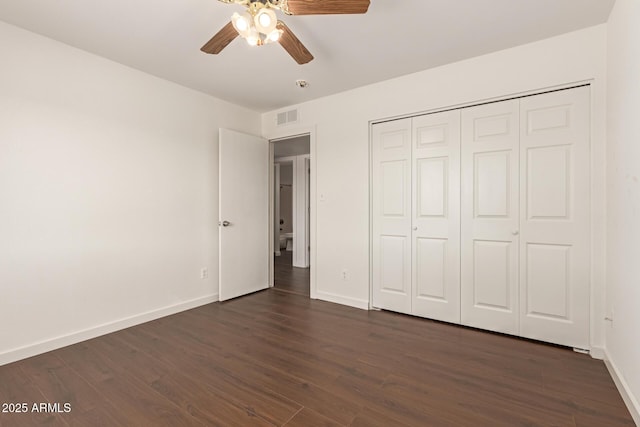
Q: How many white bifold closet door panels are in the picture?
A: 4